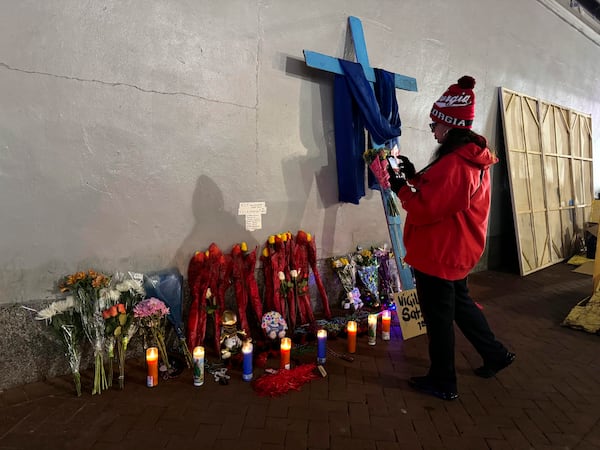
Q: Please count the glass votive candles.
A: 8